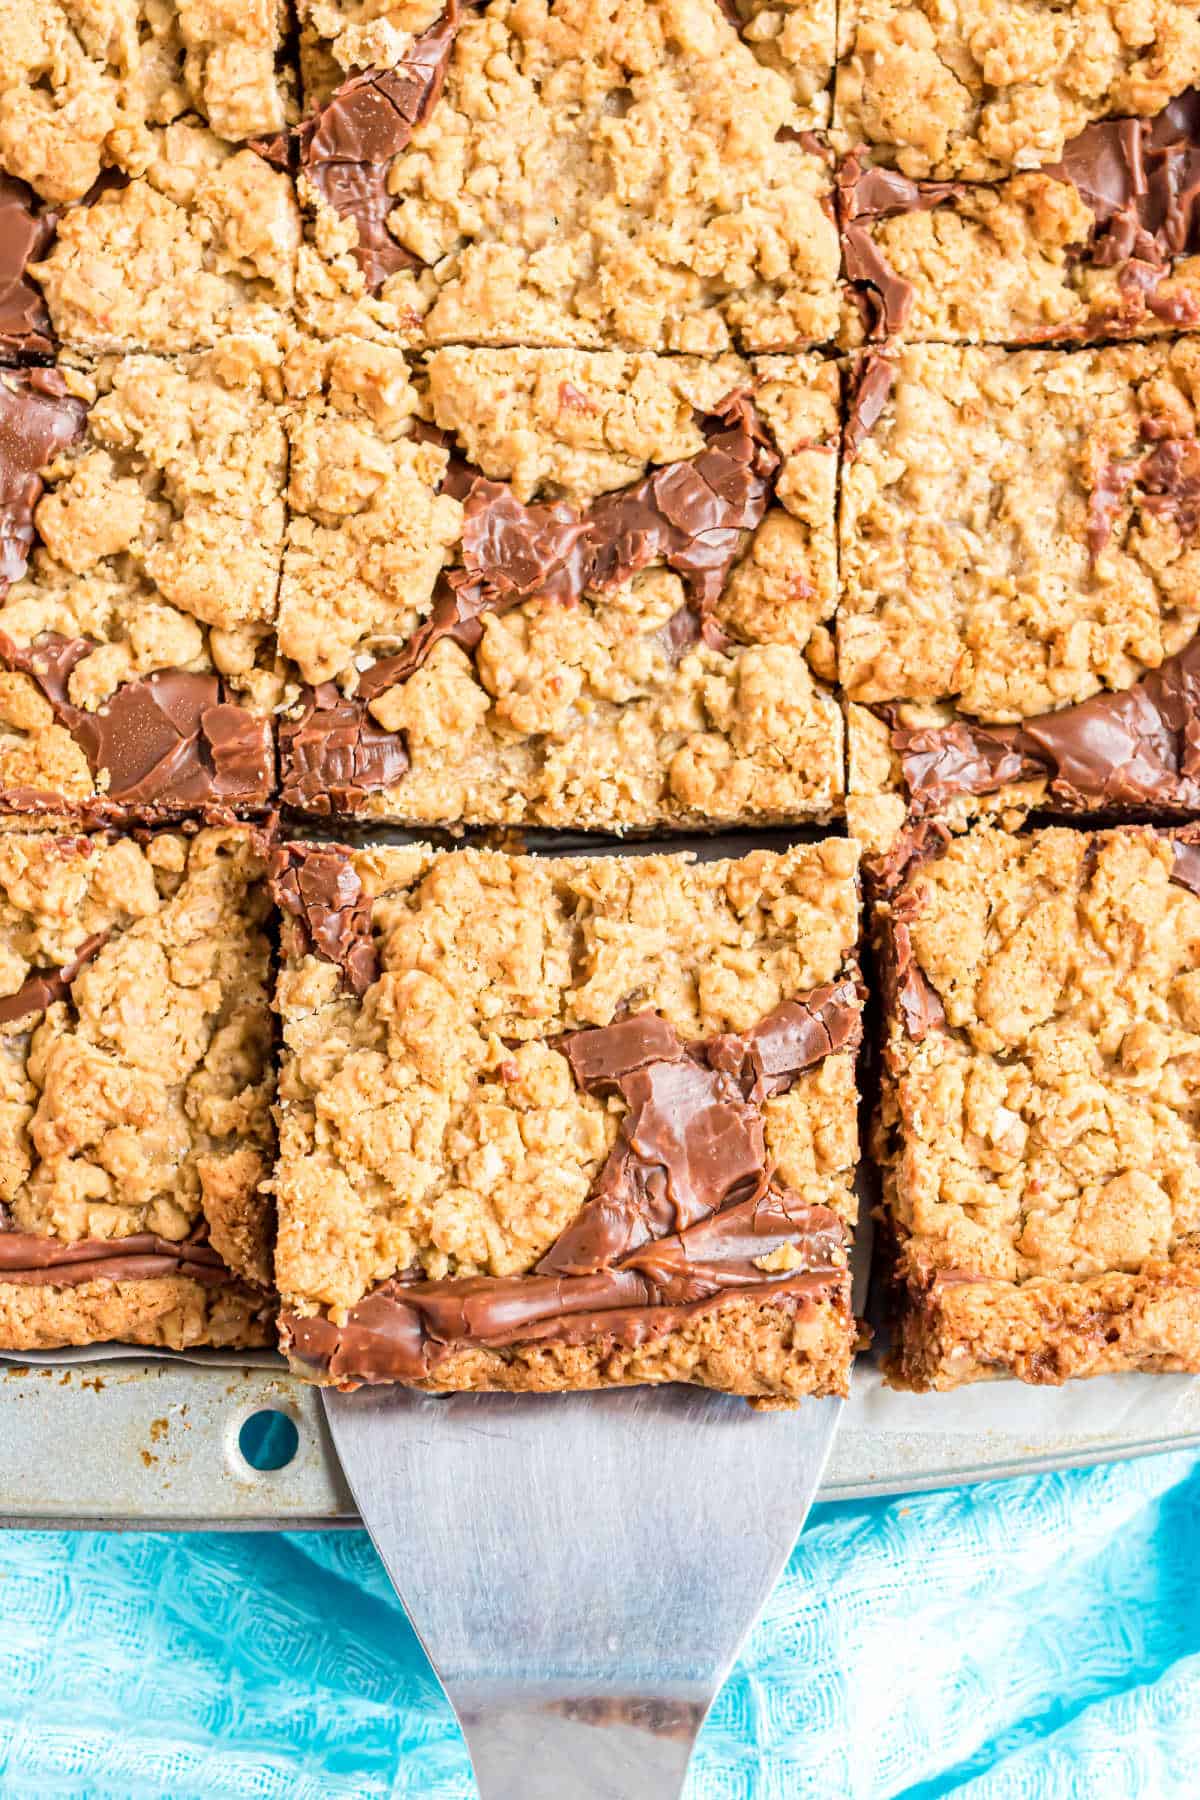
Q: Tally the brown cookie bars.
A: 9